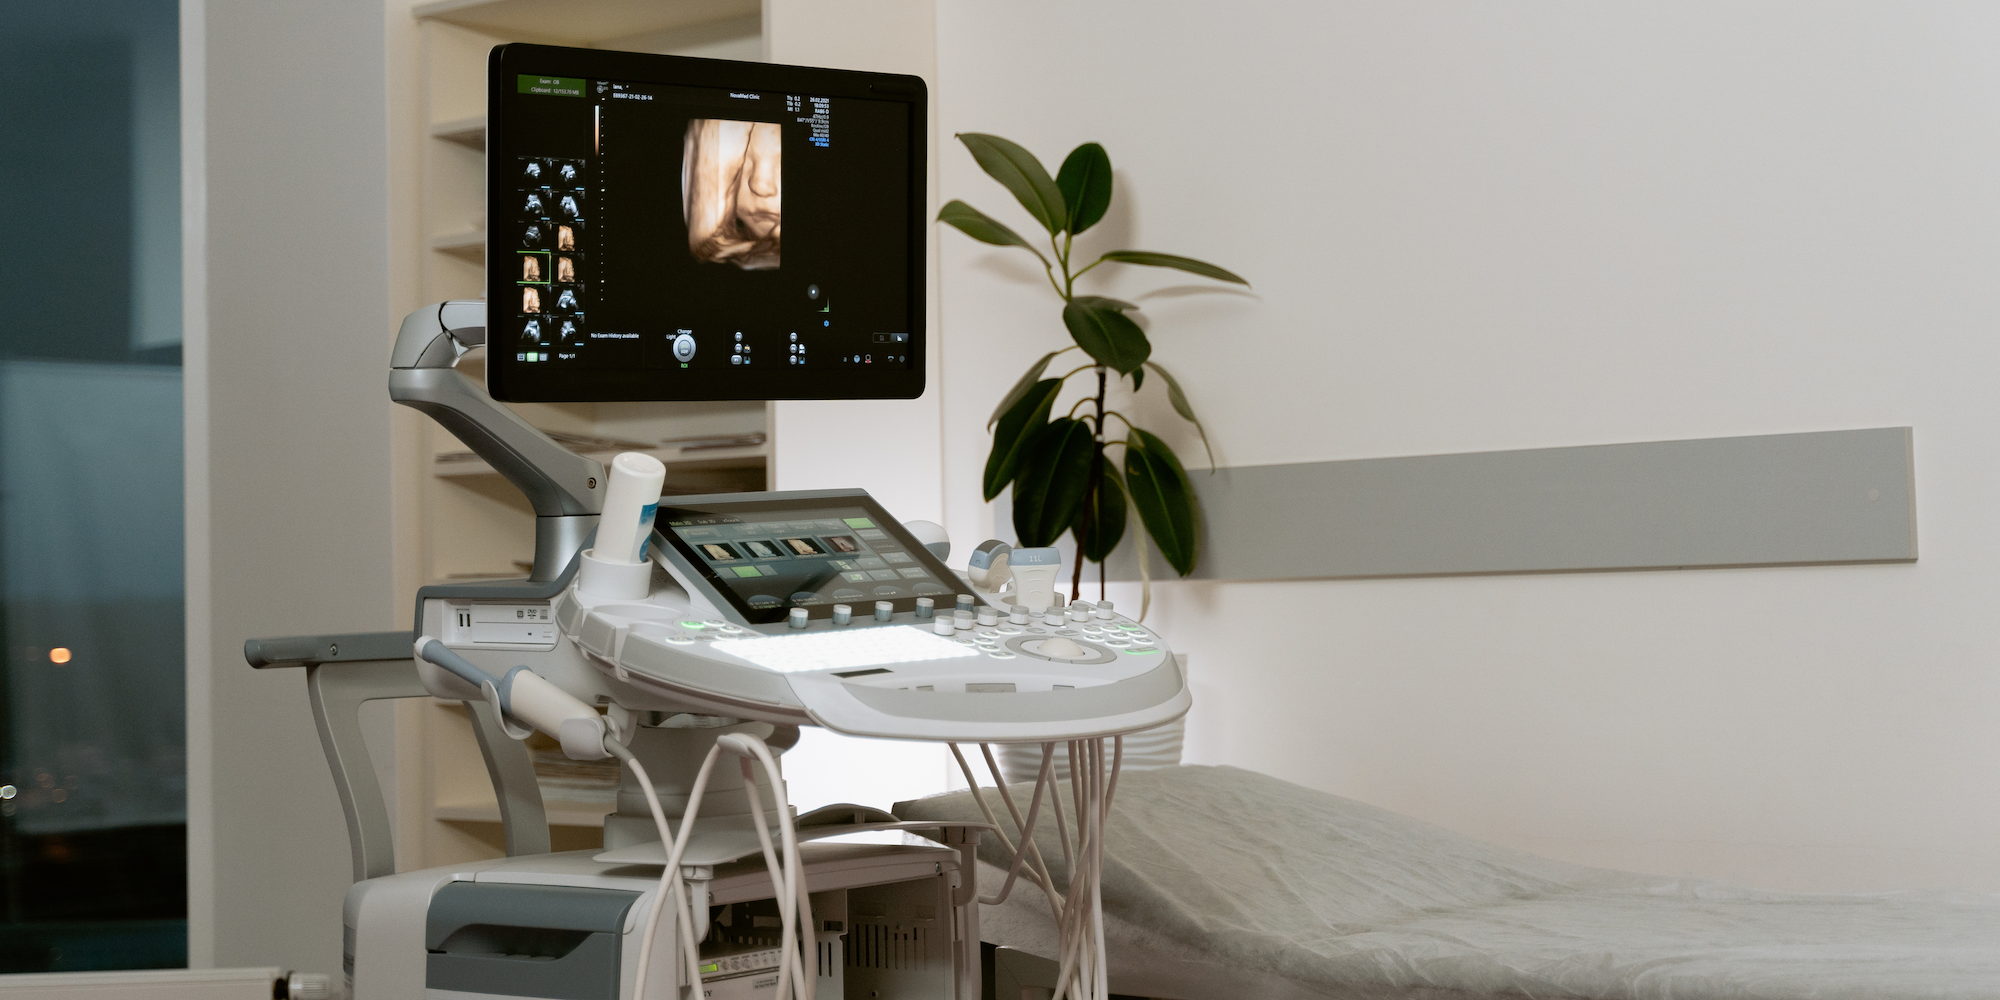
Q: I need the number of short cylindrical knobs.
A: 12